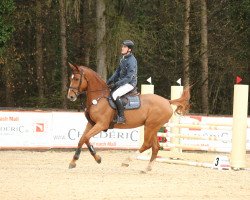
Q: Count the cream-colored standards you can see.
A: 3